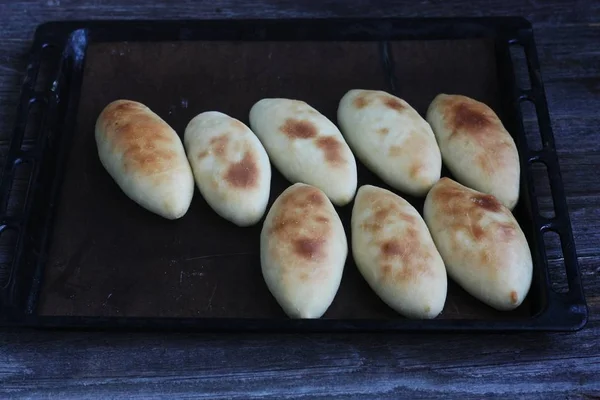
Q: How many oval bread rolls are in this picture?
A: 8